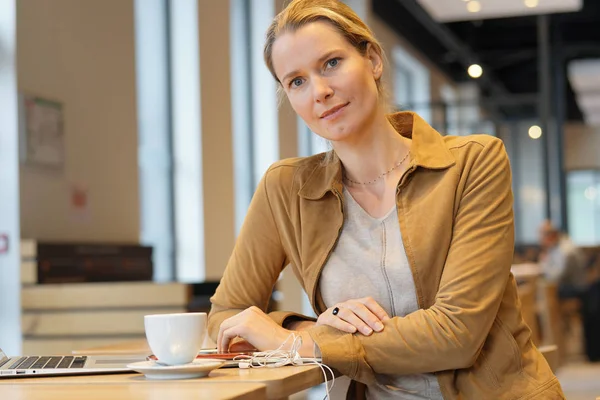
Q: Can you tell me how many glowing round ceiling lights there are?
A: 4